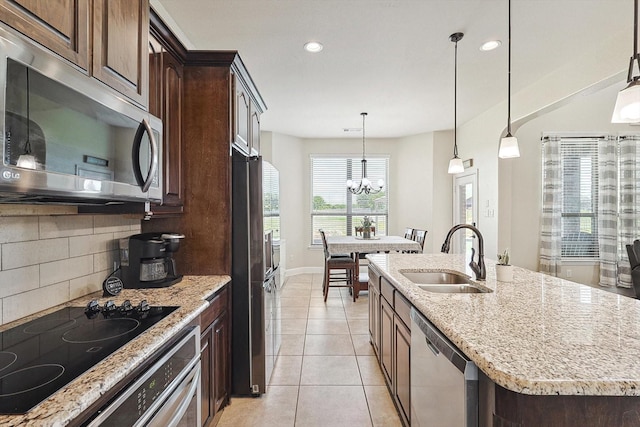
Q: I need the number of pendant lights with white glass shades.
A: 3